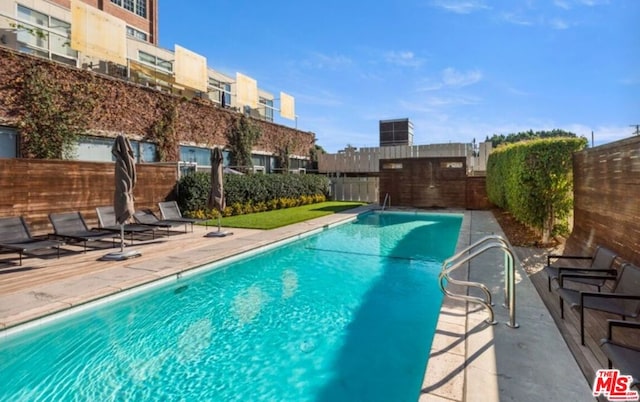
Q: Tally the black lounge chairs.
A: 5